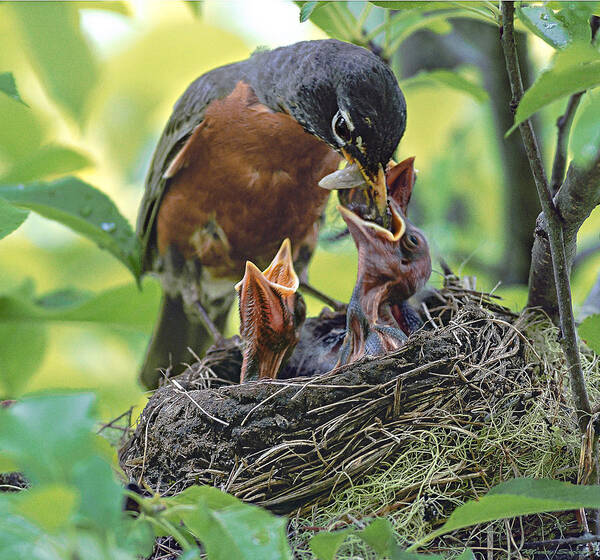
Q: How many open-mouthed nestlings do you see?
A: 3